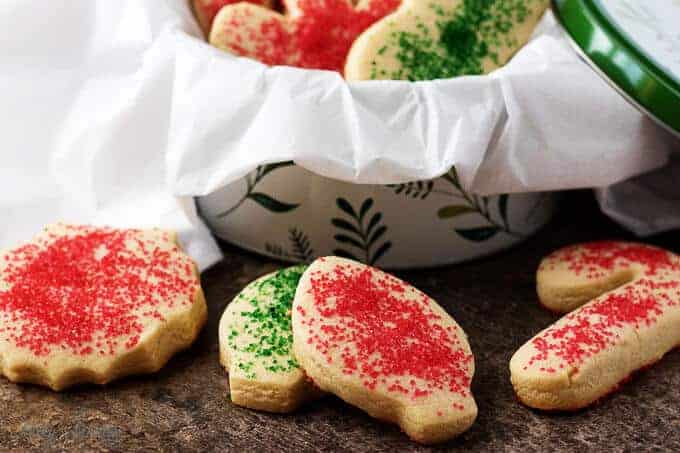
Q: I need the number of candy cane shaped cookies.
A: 1